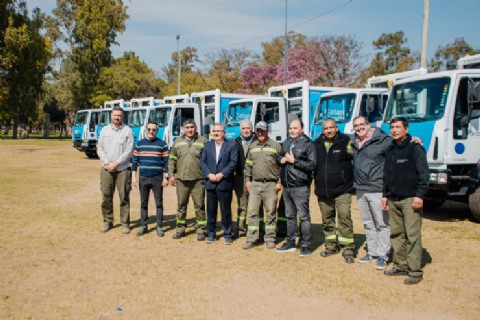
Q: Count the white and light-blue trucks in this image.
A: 7